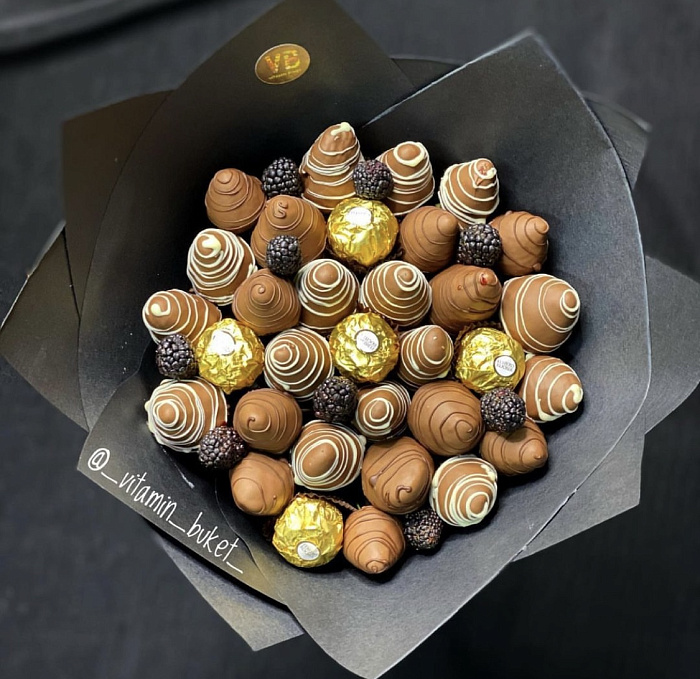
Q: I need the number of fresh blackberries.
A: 9